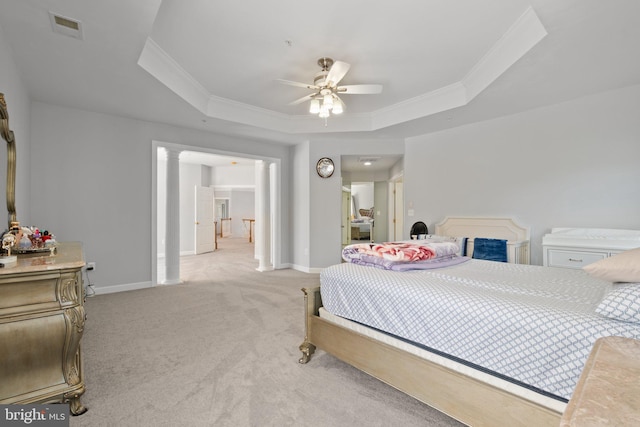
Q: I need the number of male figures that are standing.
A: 0